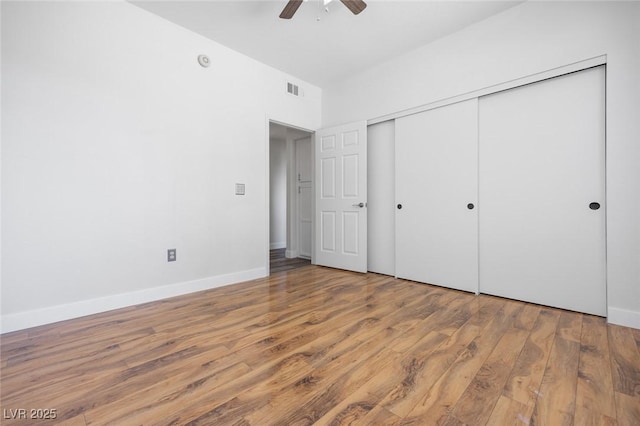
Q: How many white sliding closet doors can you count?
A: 3